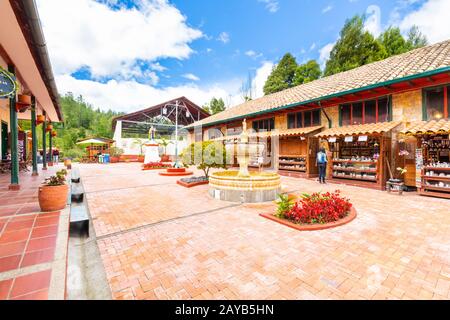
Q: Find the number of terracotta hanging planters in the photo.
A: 4